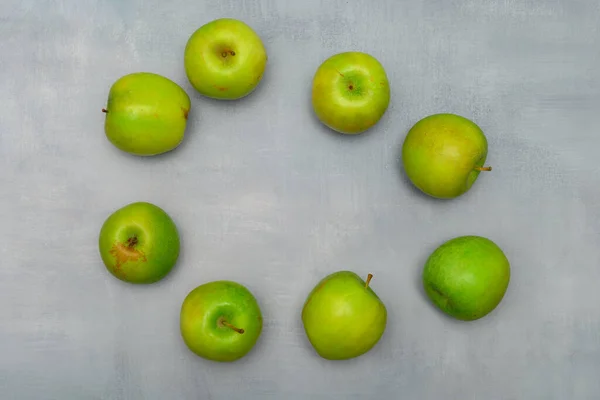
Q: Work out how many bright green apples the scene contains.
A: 8